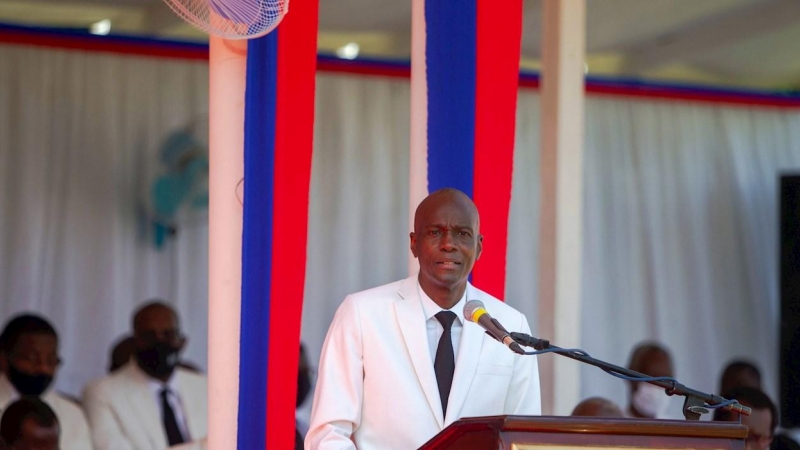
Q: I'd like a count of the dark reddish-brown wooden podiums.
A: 1